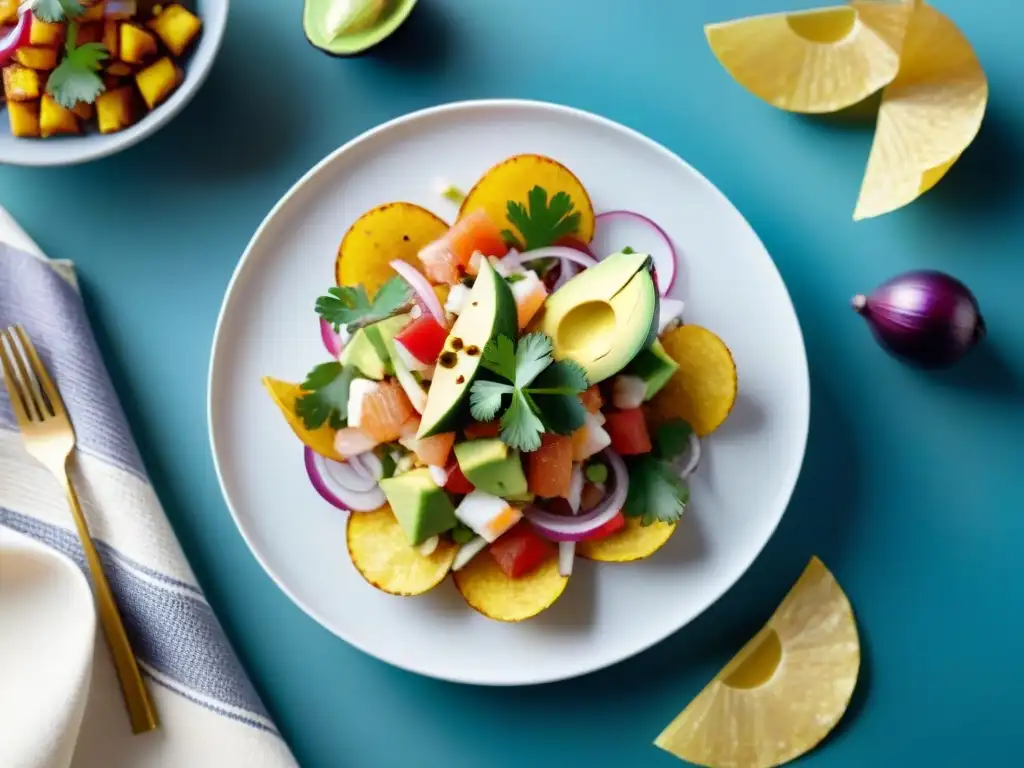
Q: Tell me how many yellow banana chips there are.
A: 7